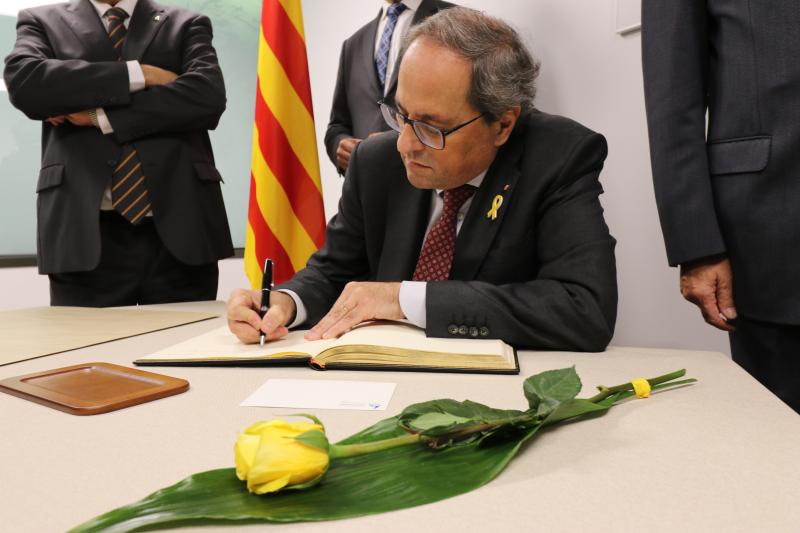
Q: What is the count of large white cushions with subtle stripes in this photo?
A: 0